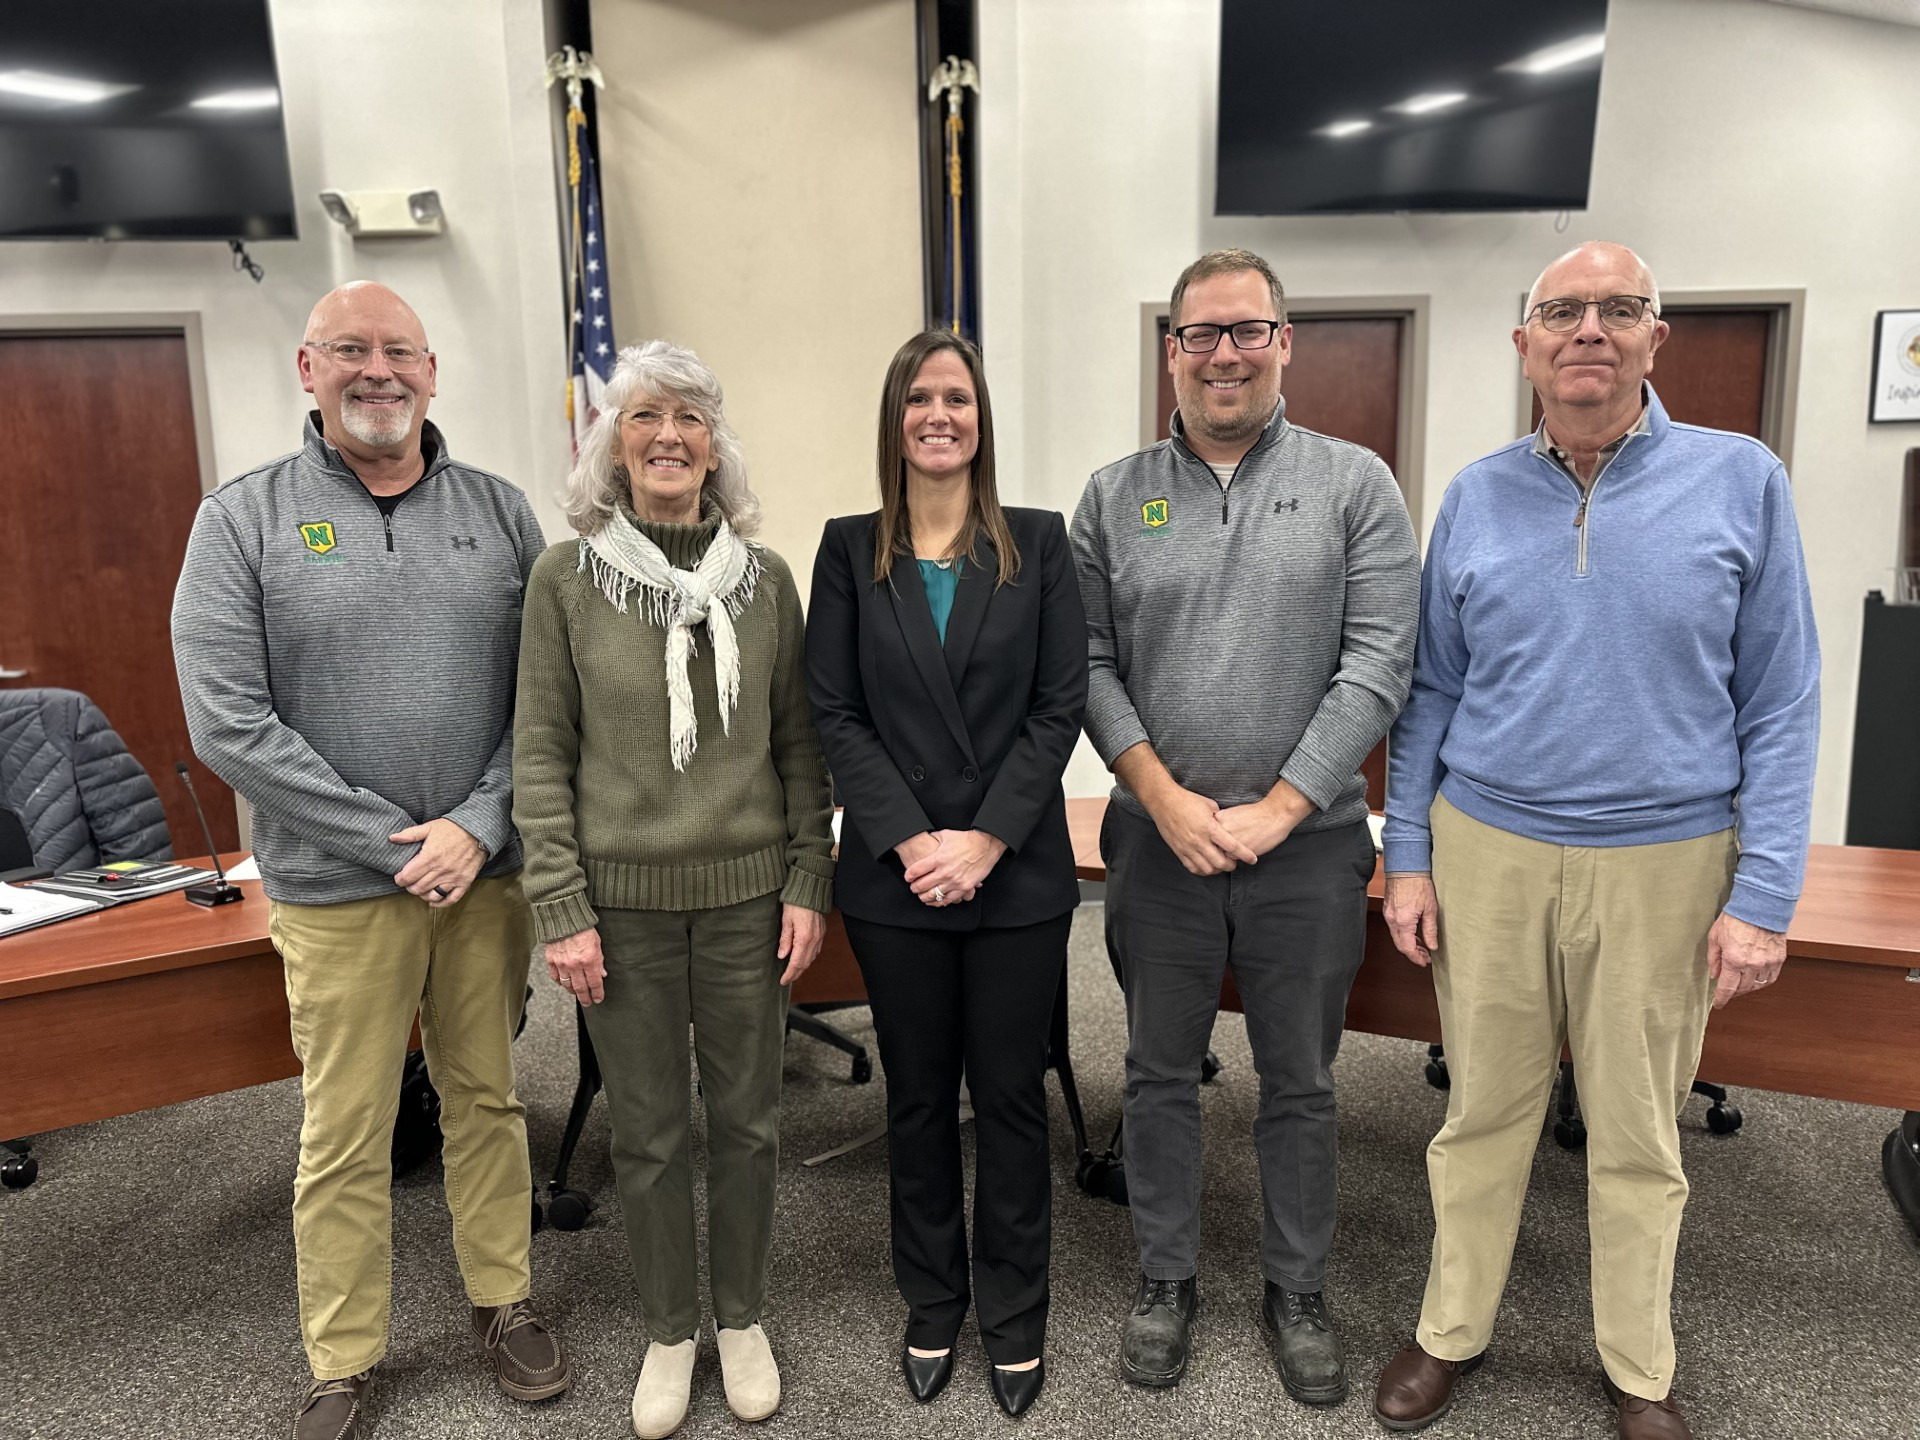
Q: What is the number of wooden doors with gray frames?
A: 3